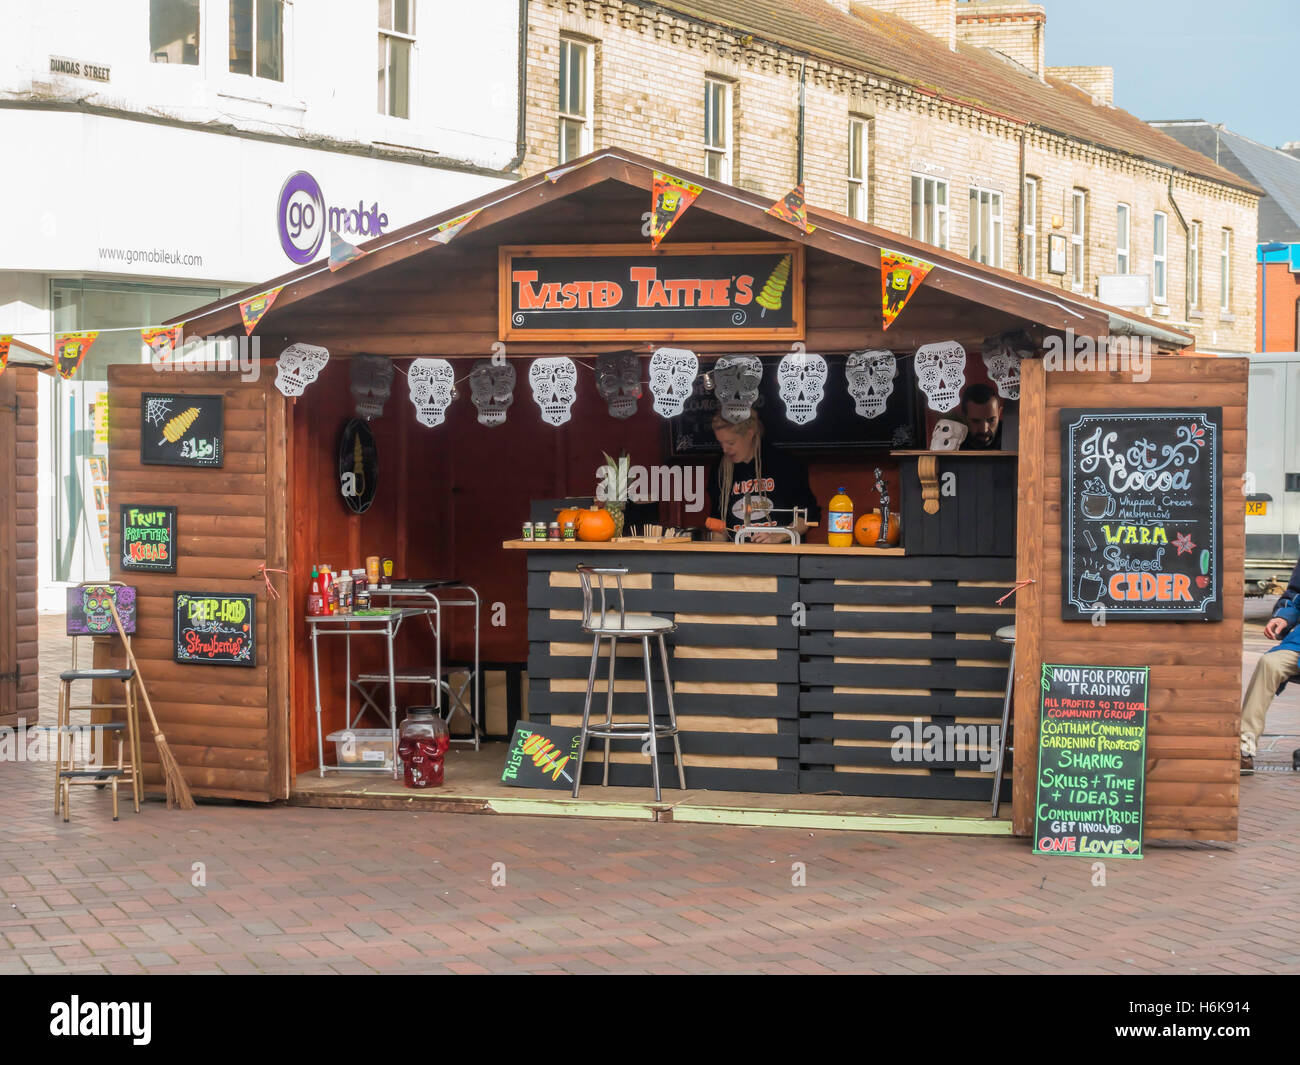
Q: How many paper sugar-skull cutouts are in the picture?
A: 12